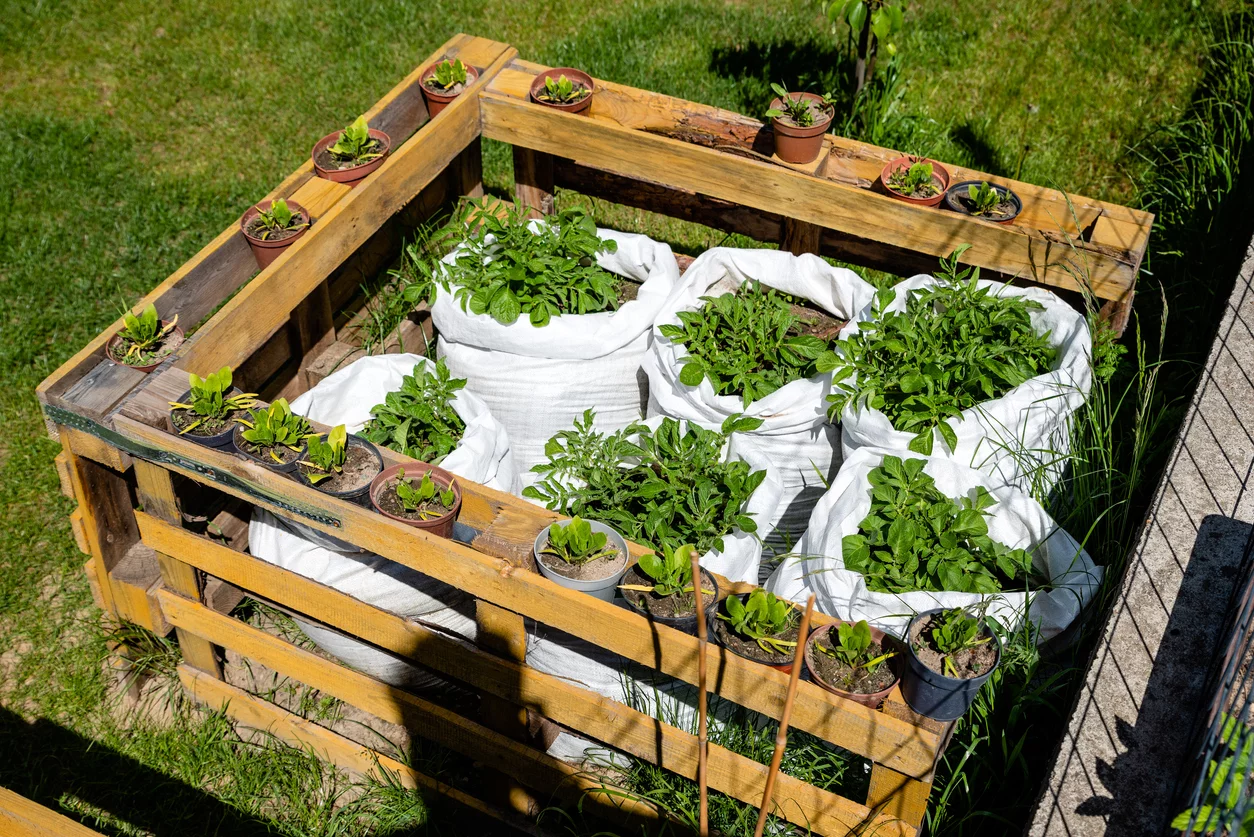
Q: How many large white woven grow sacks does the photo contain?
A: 6